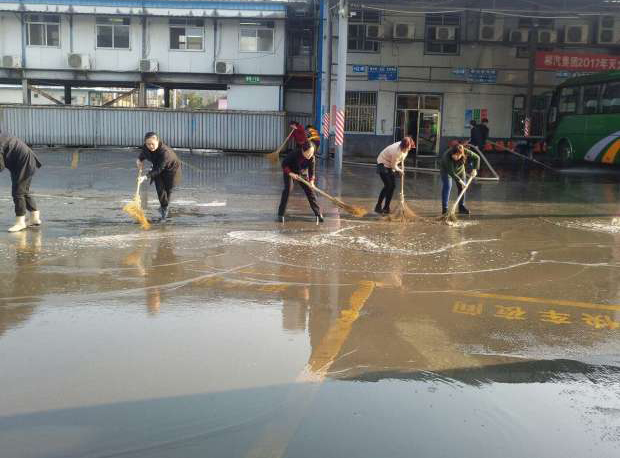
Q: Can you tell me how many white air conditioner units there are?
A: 12